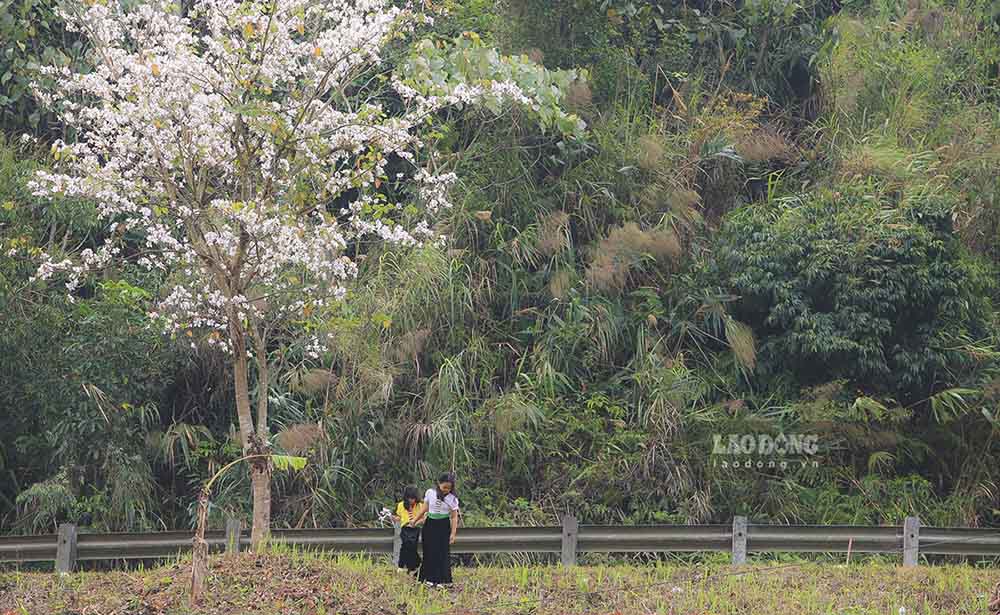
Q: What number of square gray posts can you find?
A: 6